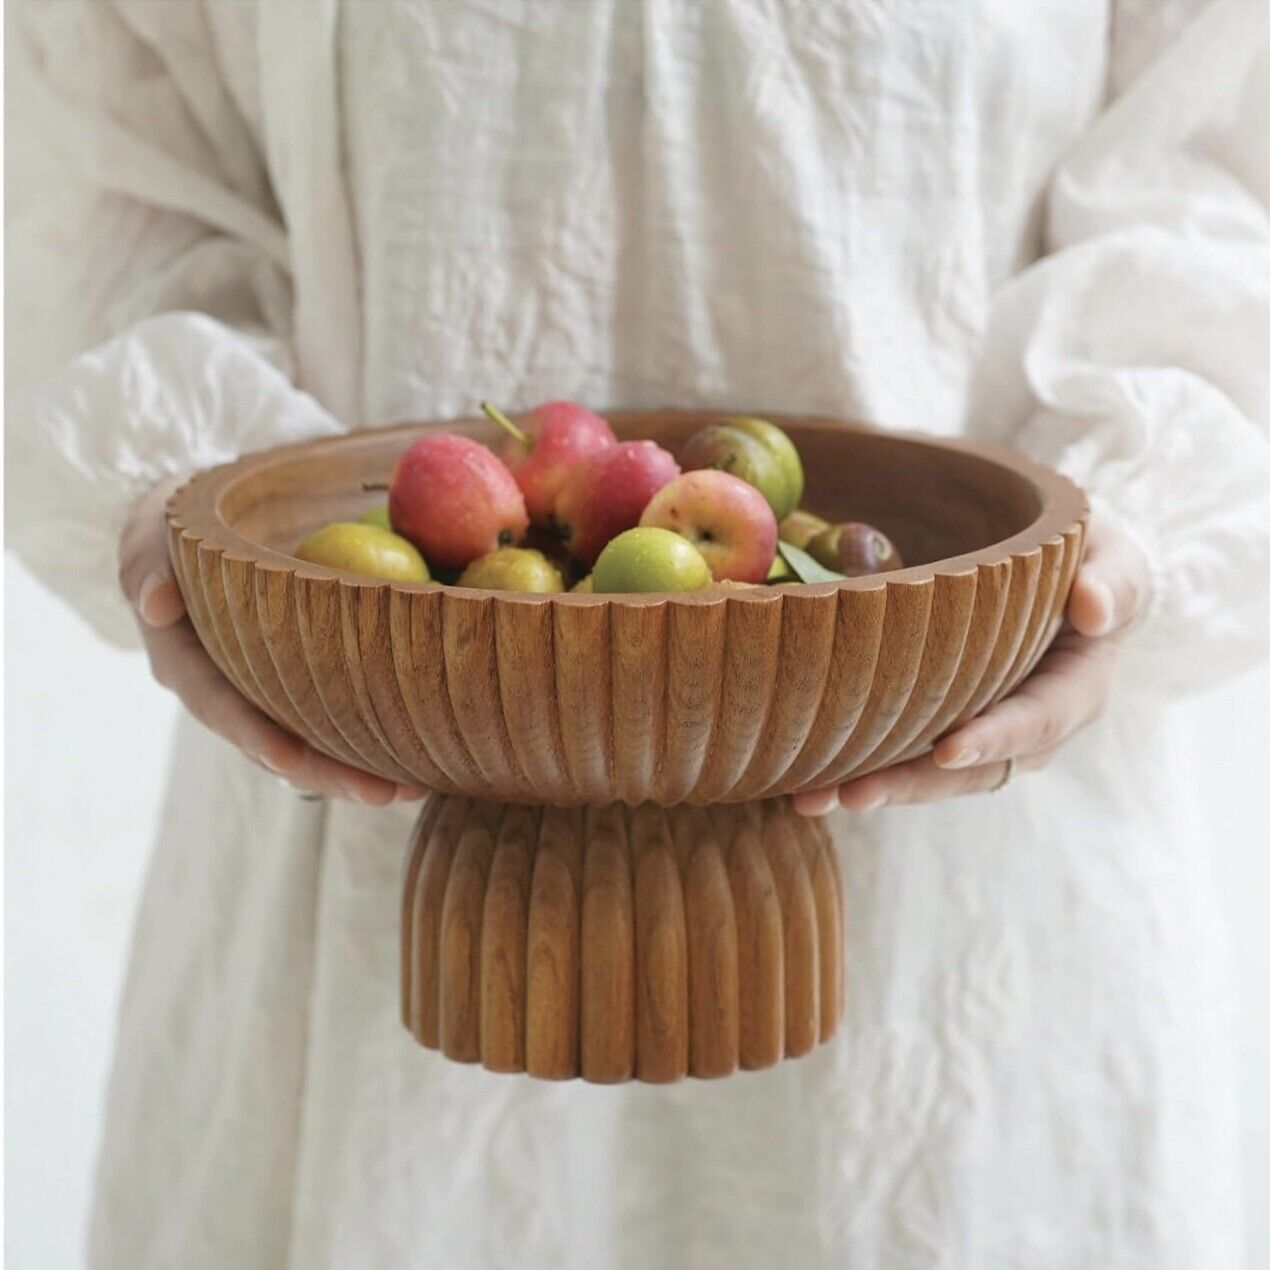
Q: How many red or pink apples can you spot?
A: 4